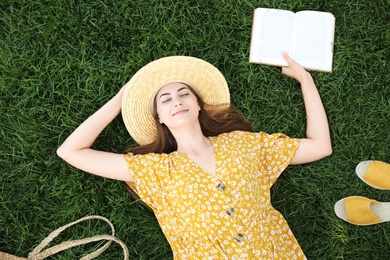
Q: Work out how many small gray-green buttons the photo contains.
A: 3